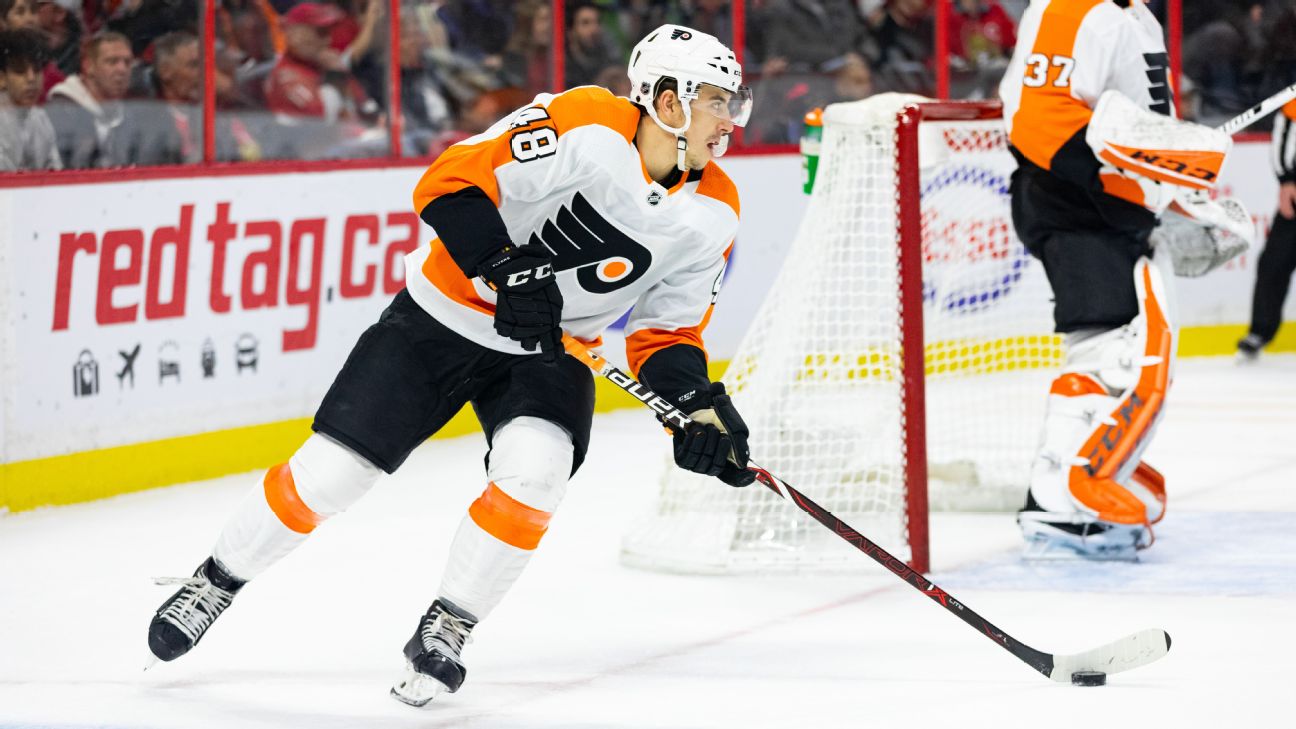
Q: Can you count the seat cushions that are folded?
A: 0